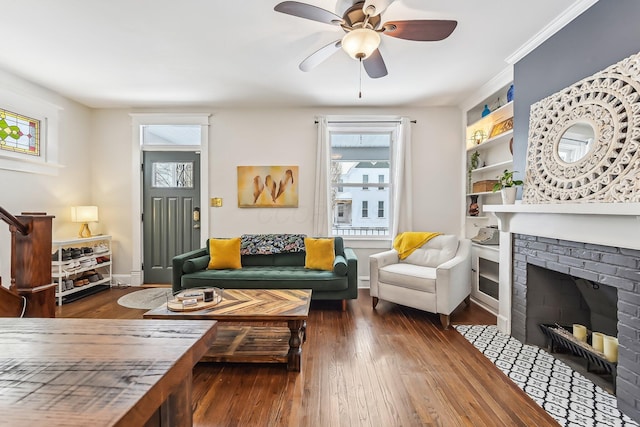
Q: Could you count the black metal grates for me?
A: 1